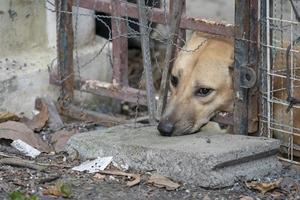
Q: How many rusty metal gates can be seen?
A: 1